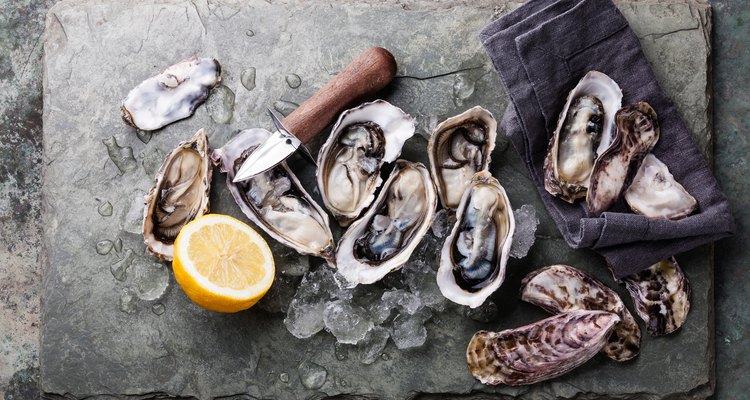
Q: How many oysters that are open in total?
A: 7